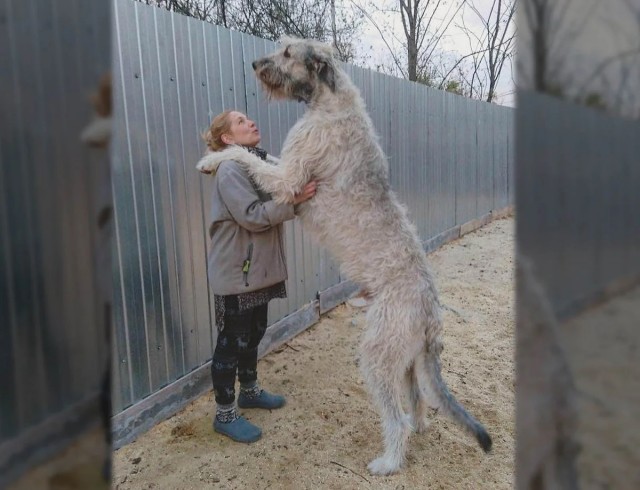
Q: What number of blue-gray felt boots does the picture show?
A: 2